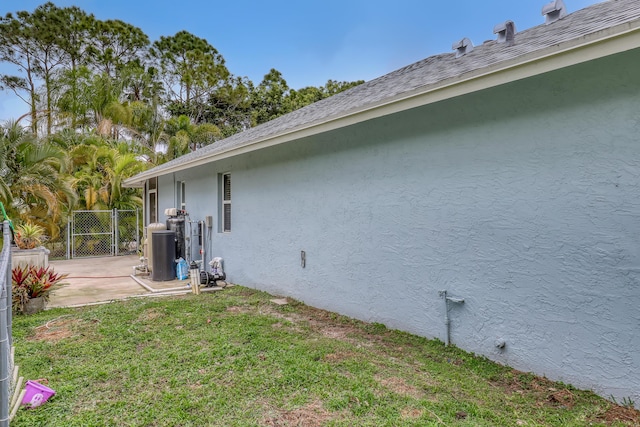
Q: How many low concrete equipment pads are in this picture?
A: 1